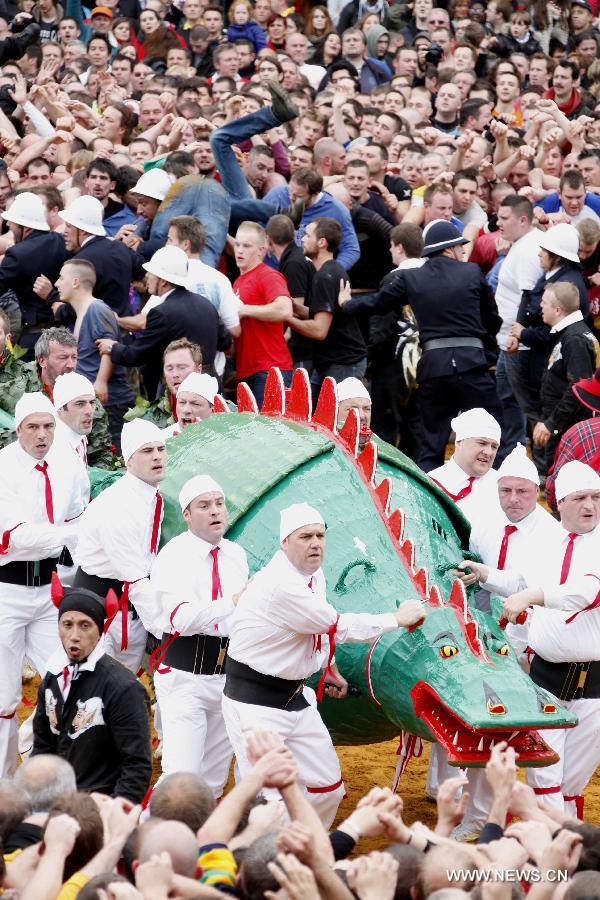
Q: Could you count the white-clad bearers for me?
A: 10